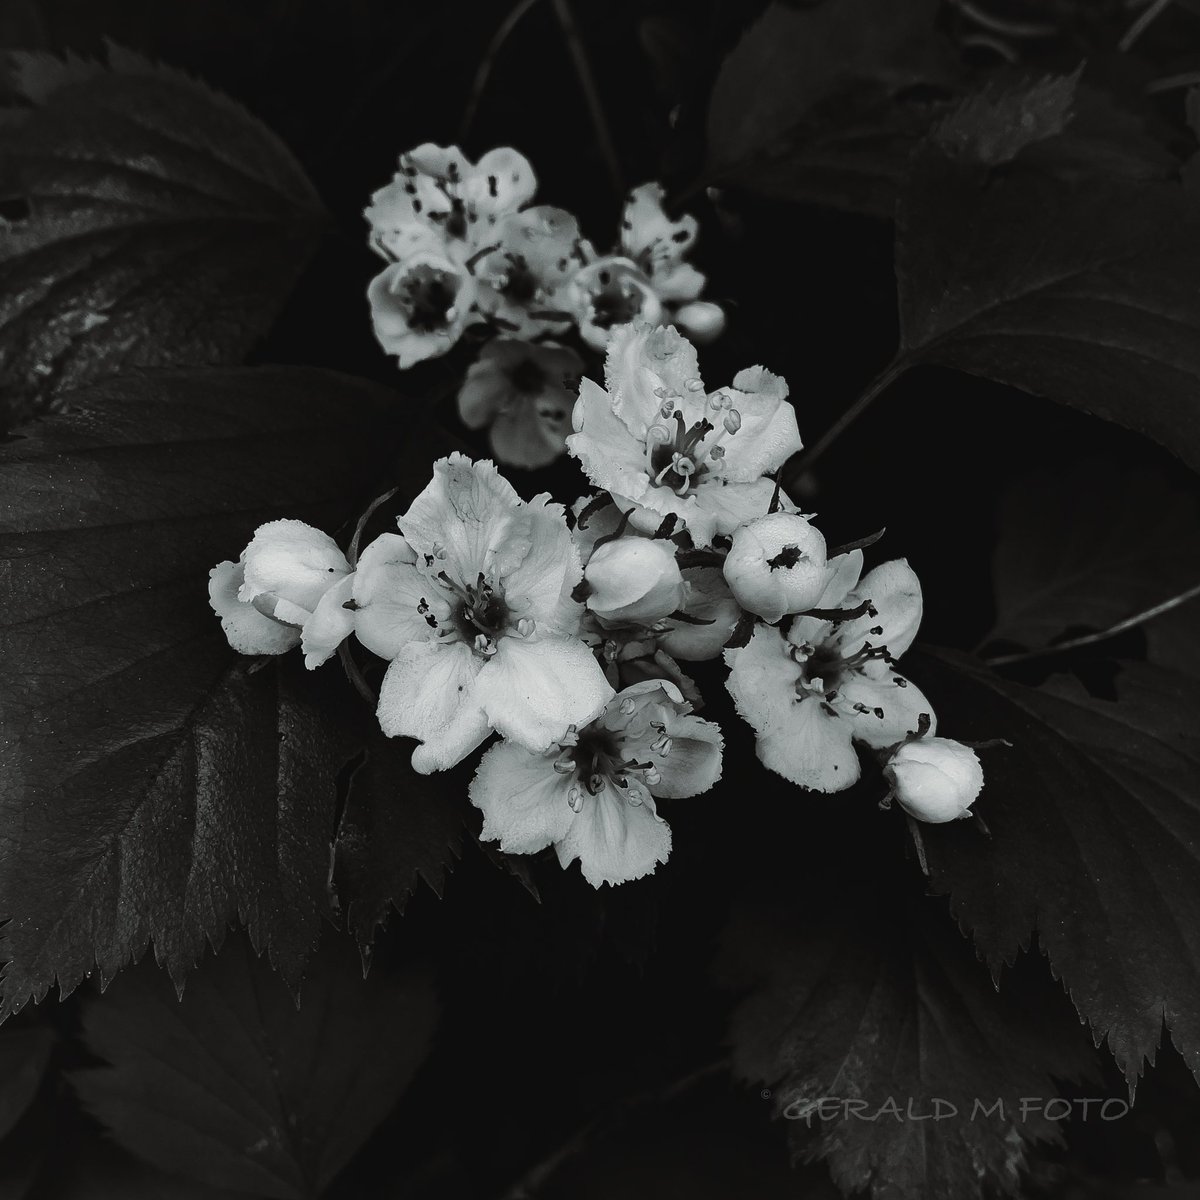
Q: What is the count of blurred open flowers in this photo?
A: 6